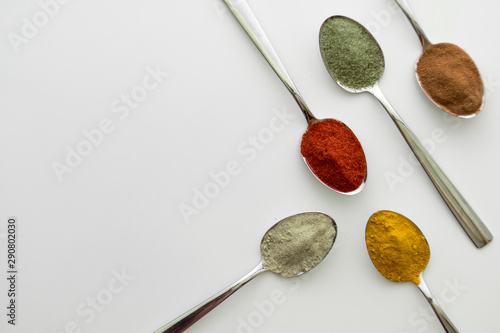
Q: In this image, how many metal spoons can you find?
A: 5